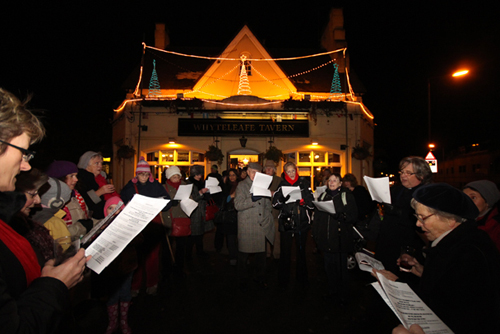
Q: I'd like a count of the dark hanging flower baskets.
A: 4